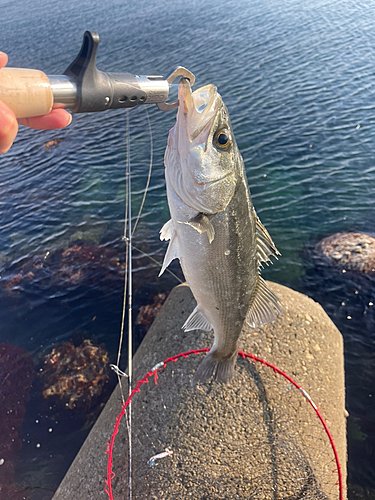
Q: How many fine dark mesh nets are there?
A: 1